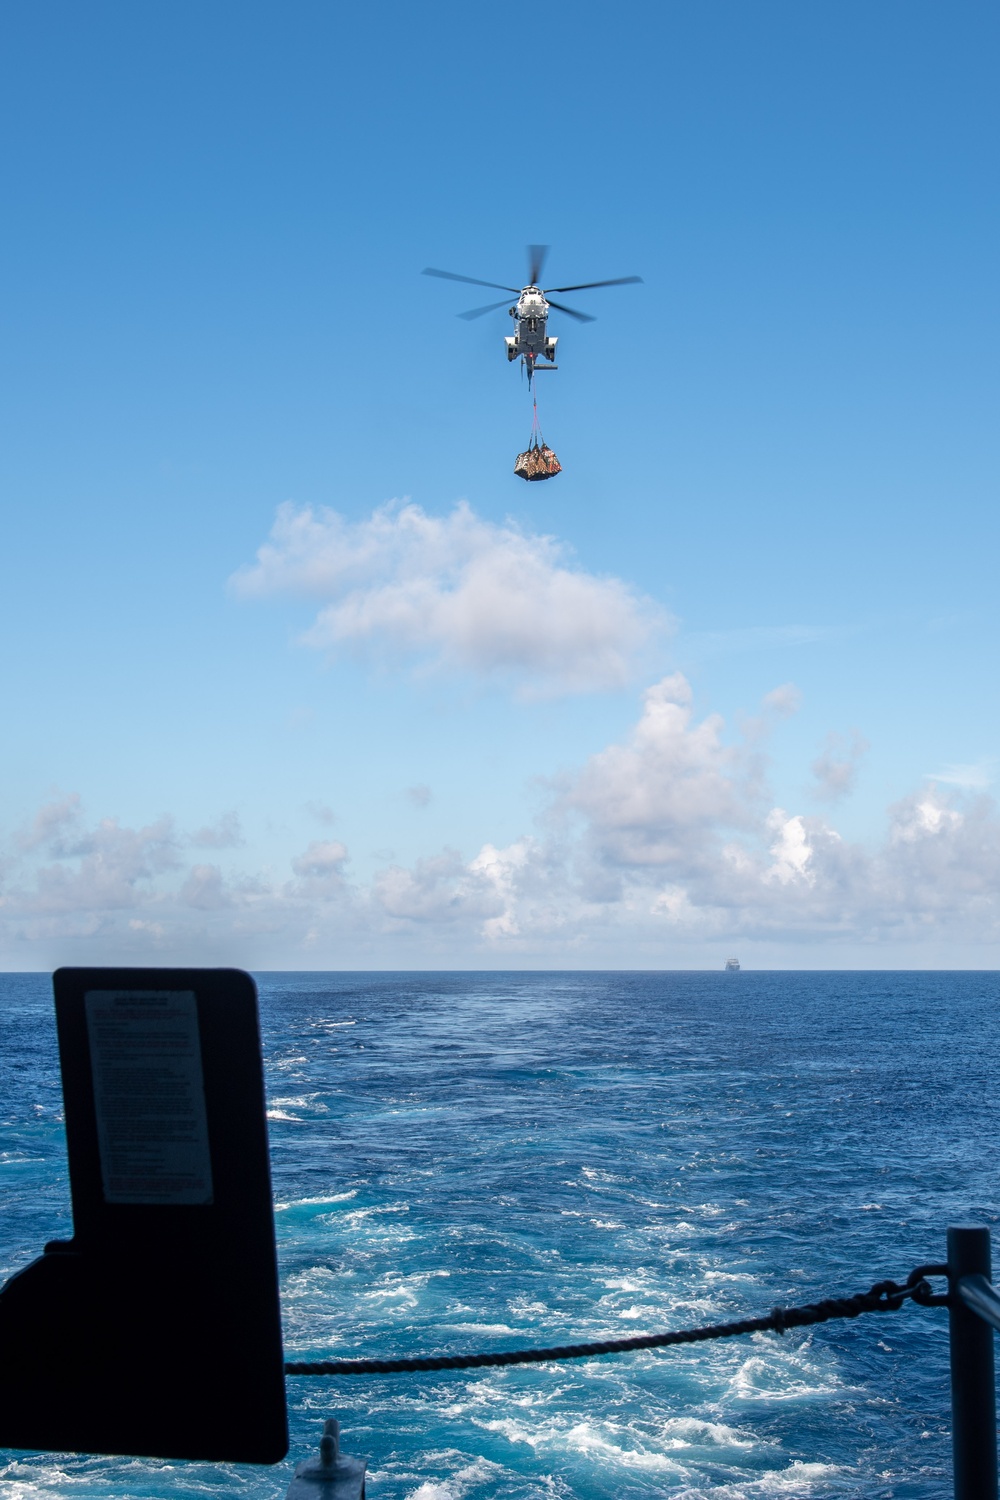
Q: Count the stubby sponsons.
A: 2